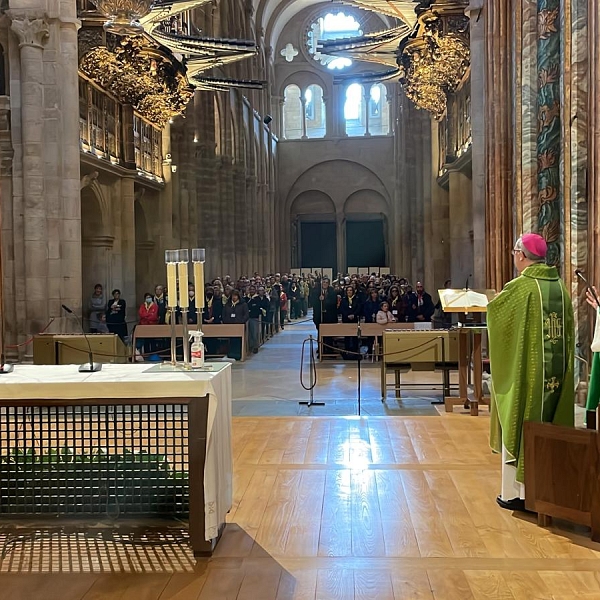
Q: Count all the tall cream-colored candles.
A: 3